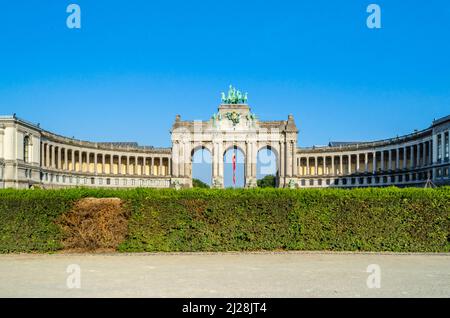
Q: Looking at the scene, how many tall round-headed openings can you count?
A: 3